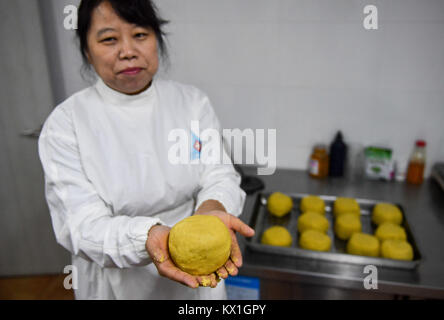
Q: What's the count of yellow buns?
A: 12